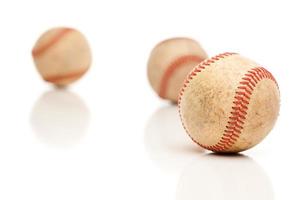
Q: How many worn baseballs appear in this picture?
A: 3